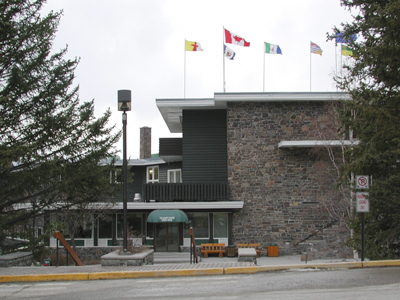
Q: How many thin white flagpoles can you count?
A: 6